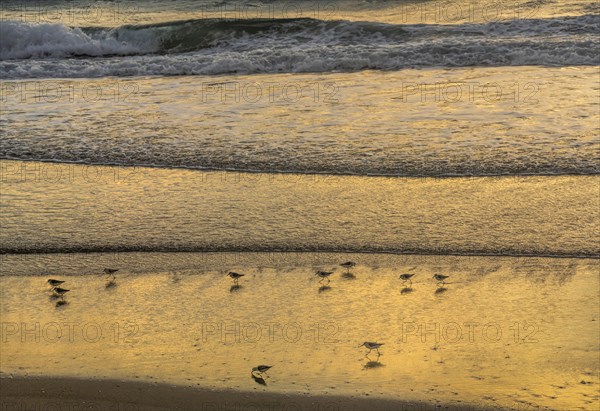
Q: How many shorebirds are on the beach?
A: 10